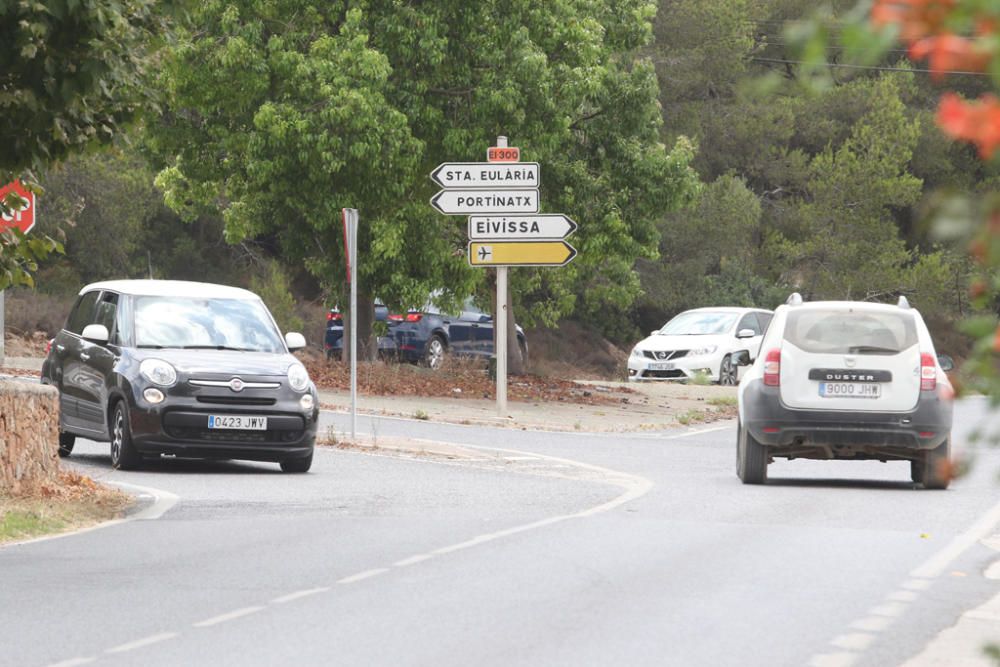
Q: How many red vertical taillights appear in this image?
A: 2